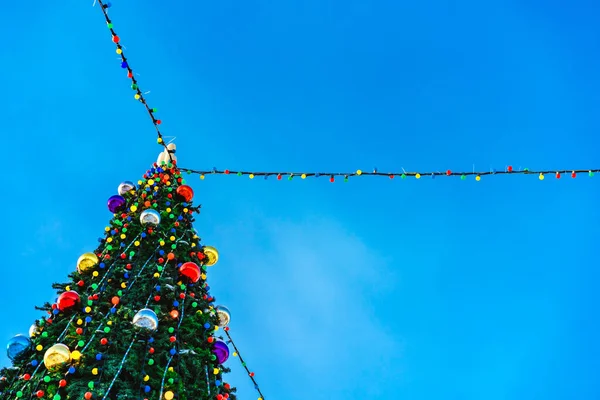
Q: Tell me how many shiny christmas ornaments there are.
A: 14